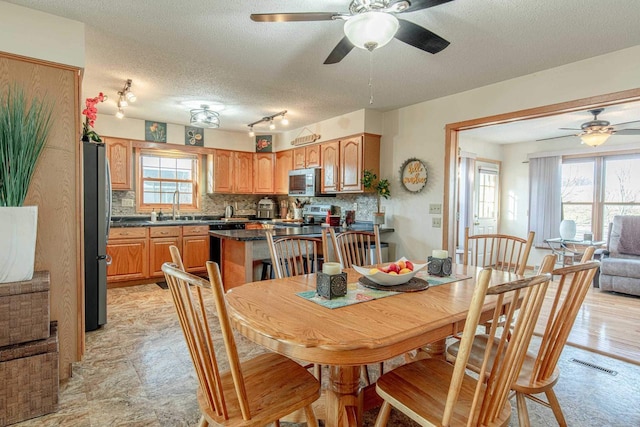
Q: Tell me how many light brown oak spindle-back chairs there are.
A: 6